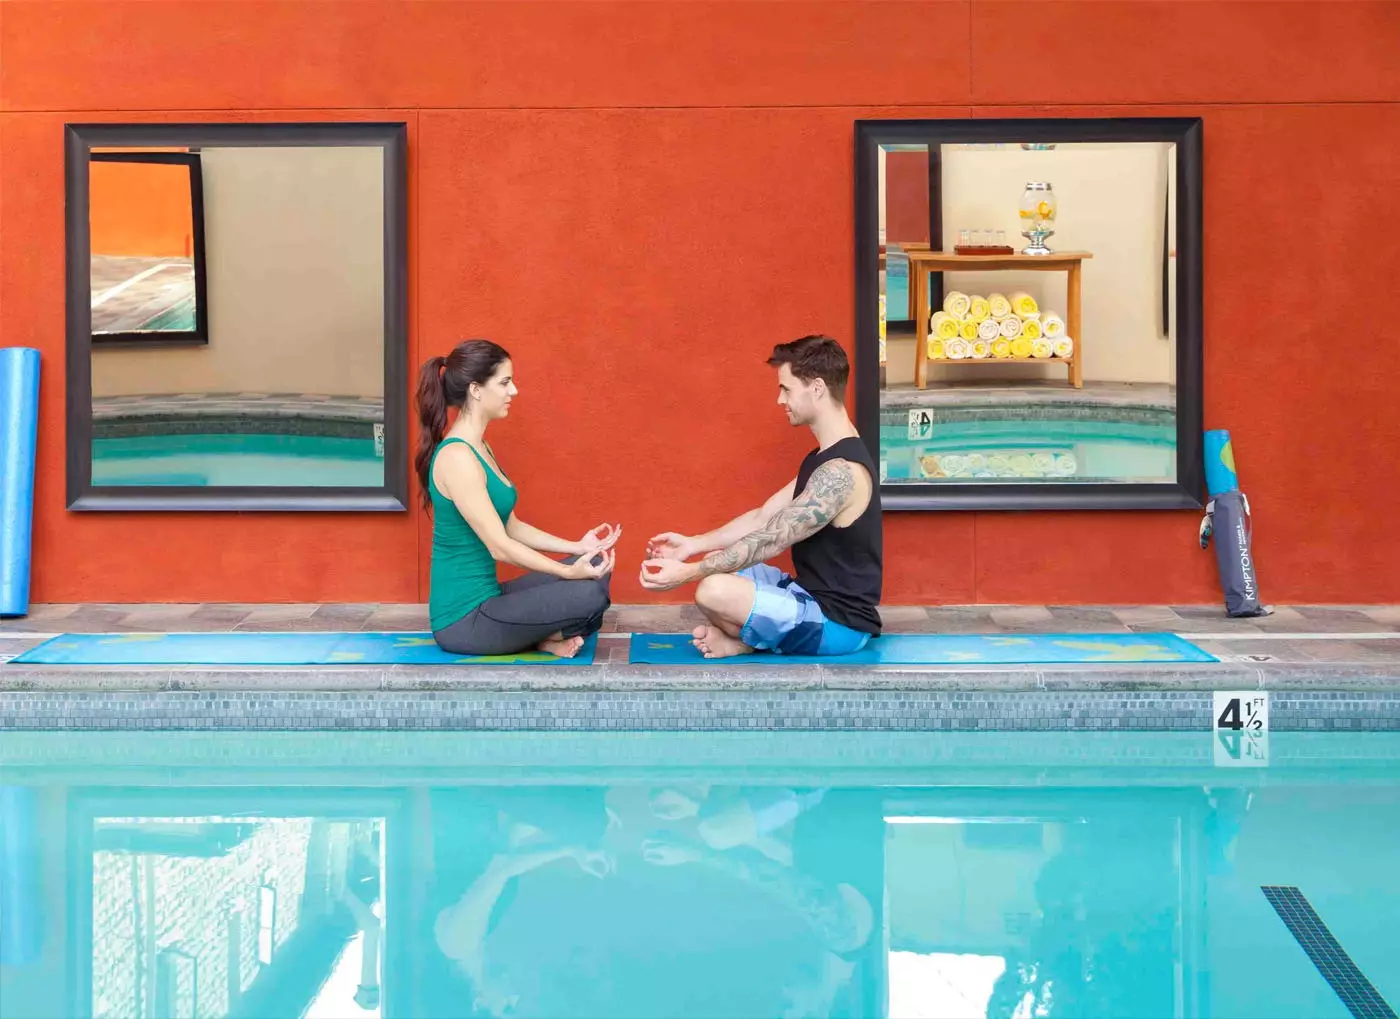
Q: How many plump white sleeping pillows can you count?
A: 0